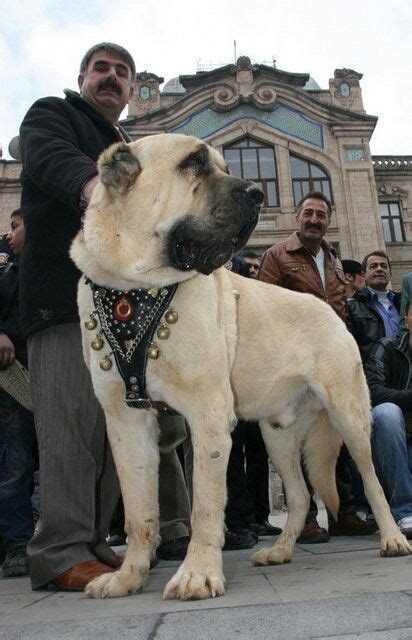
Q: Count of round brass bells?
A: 6